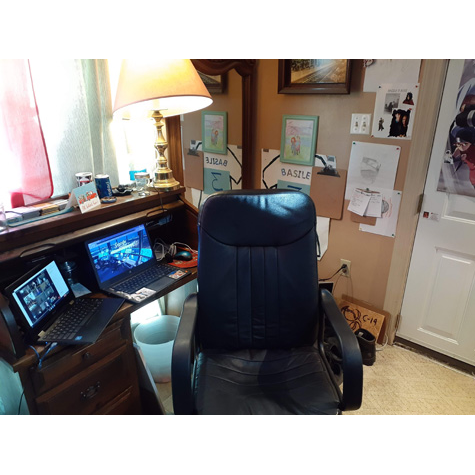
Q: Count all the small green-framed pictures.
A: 2